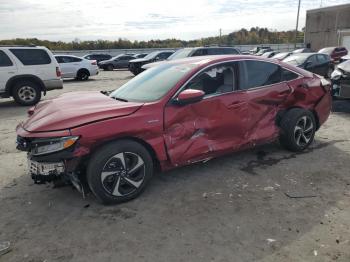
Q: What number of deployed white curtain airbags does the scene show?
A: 1